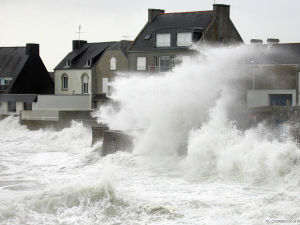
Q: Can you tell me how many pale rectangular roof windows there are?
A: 2